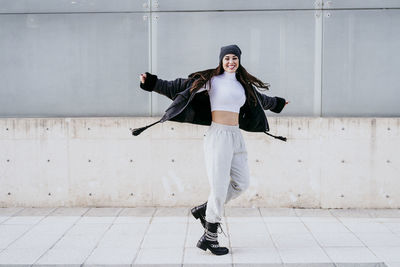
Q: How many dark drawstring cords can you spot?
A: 2